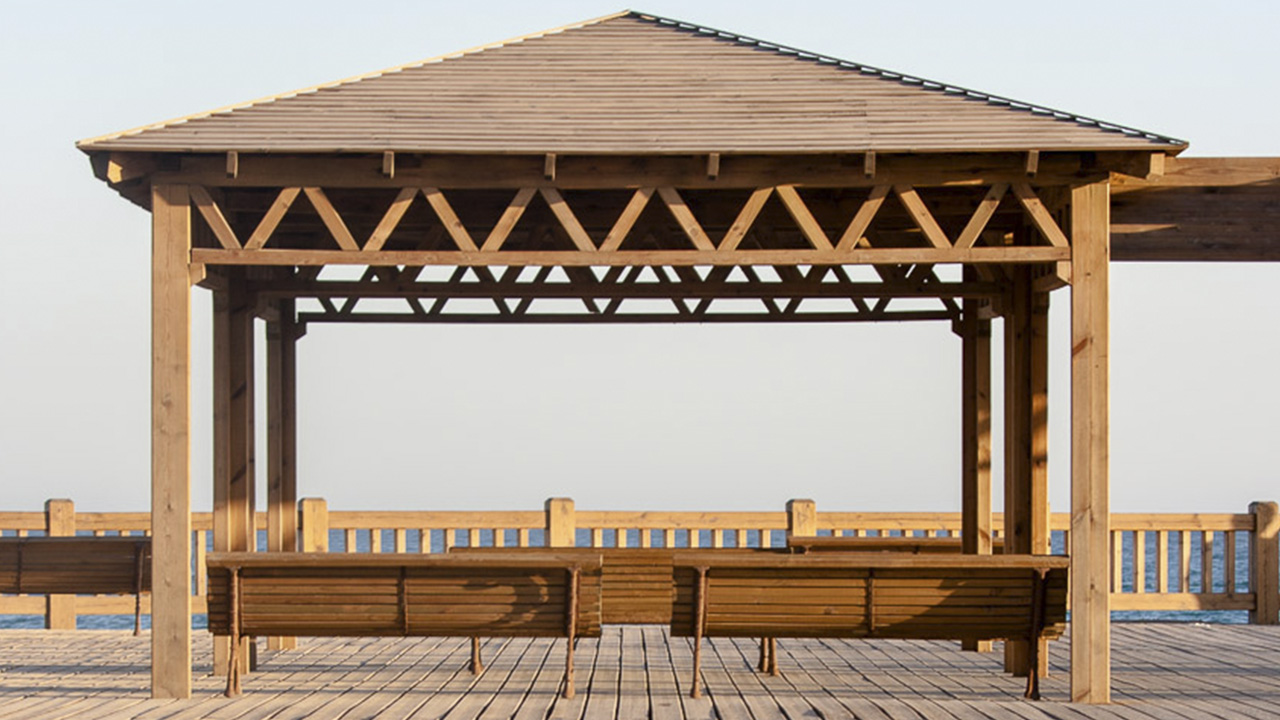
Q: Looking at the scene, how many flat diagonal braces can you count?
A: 15